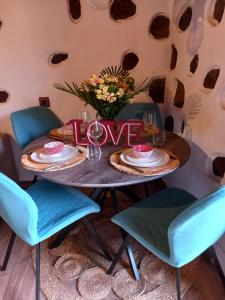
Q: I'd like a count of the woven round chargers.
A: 4